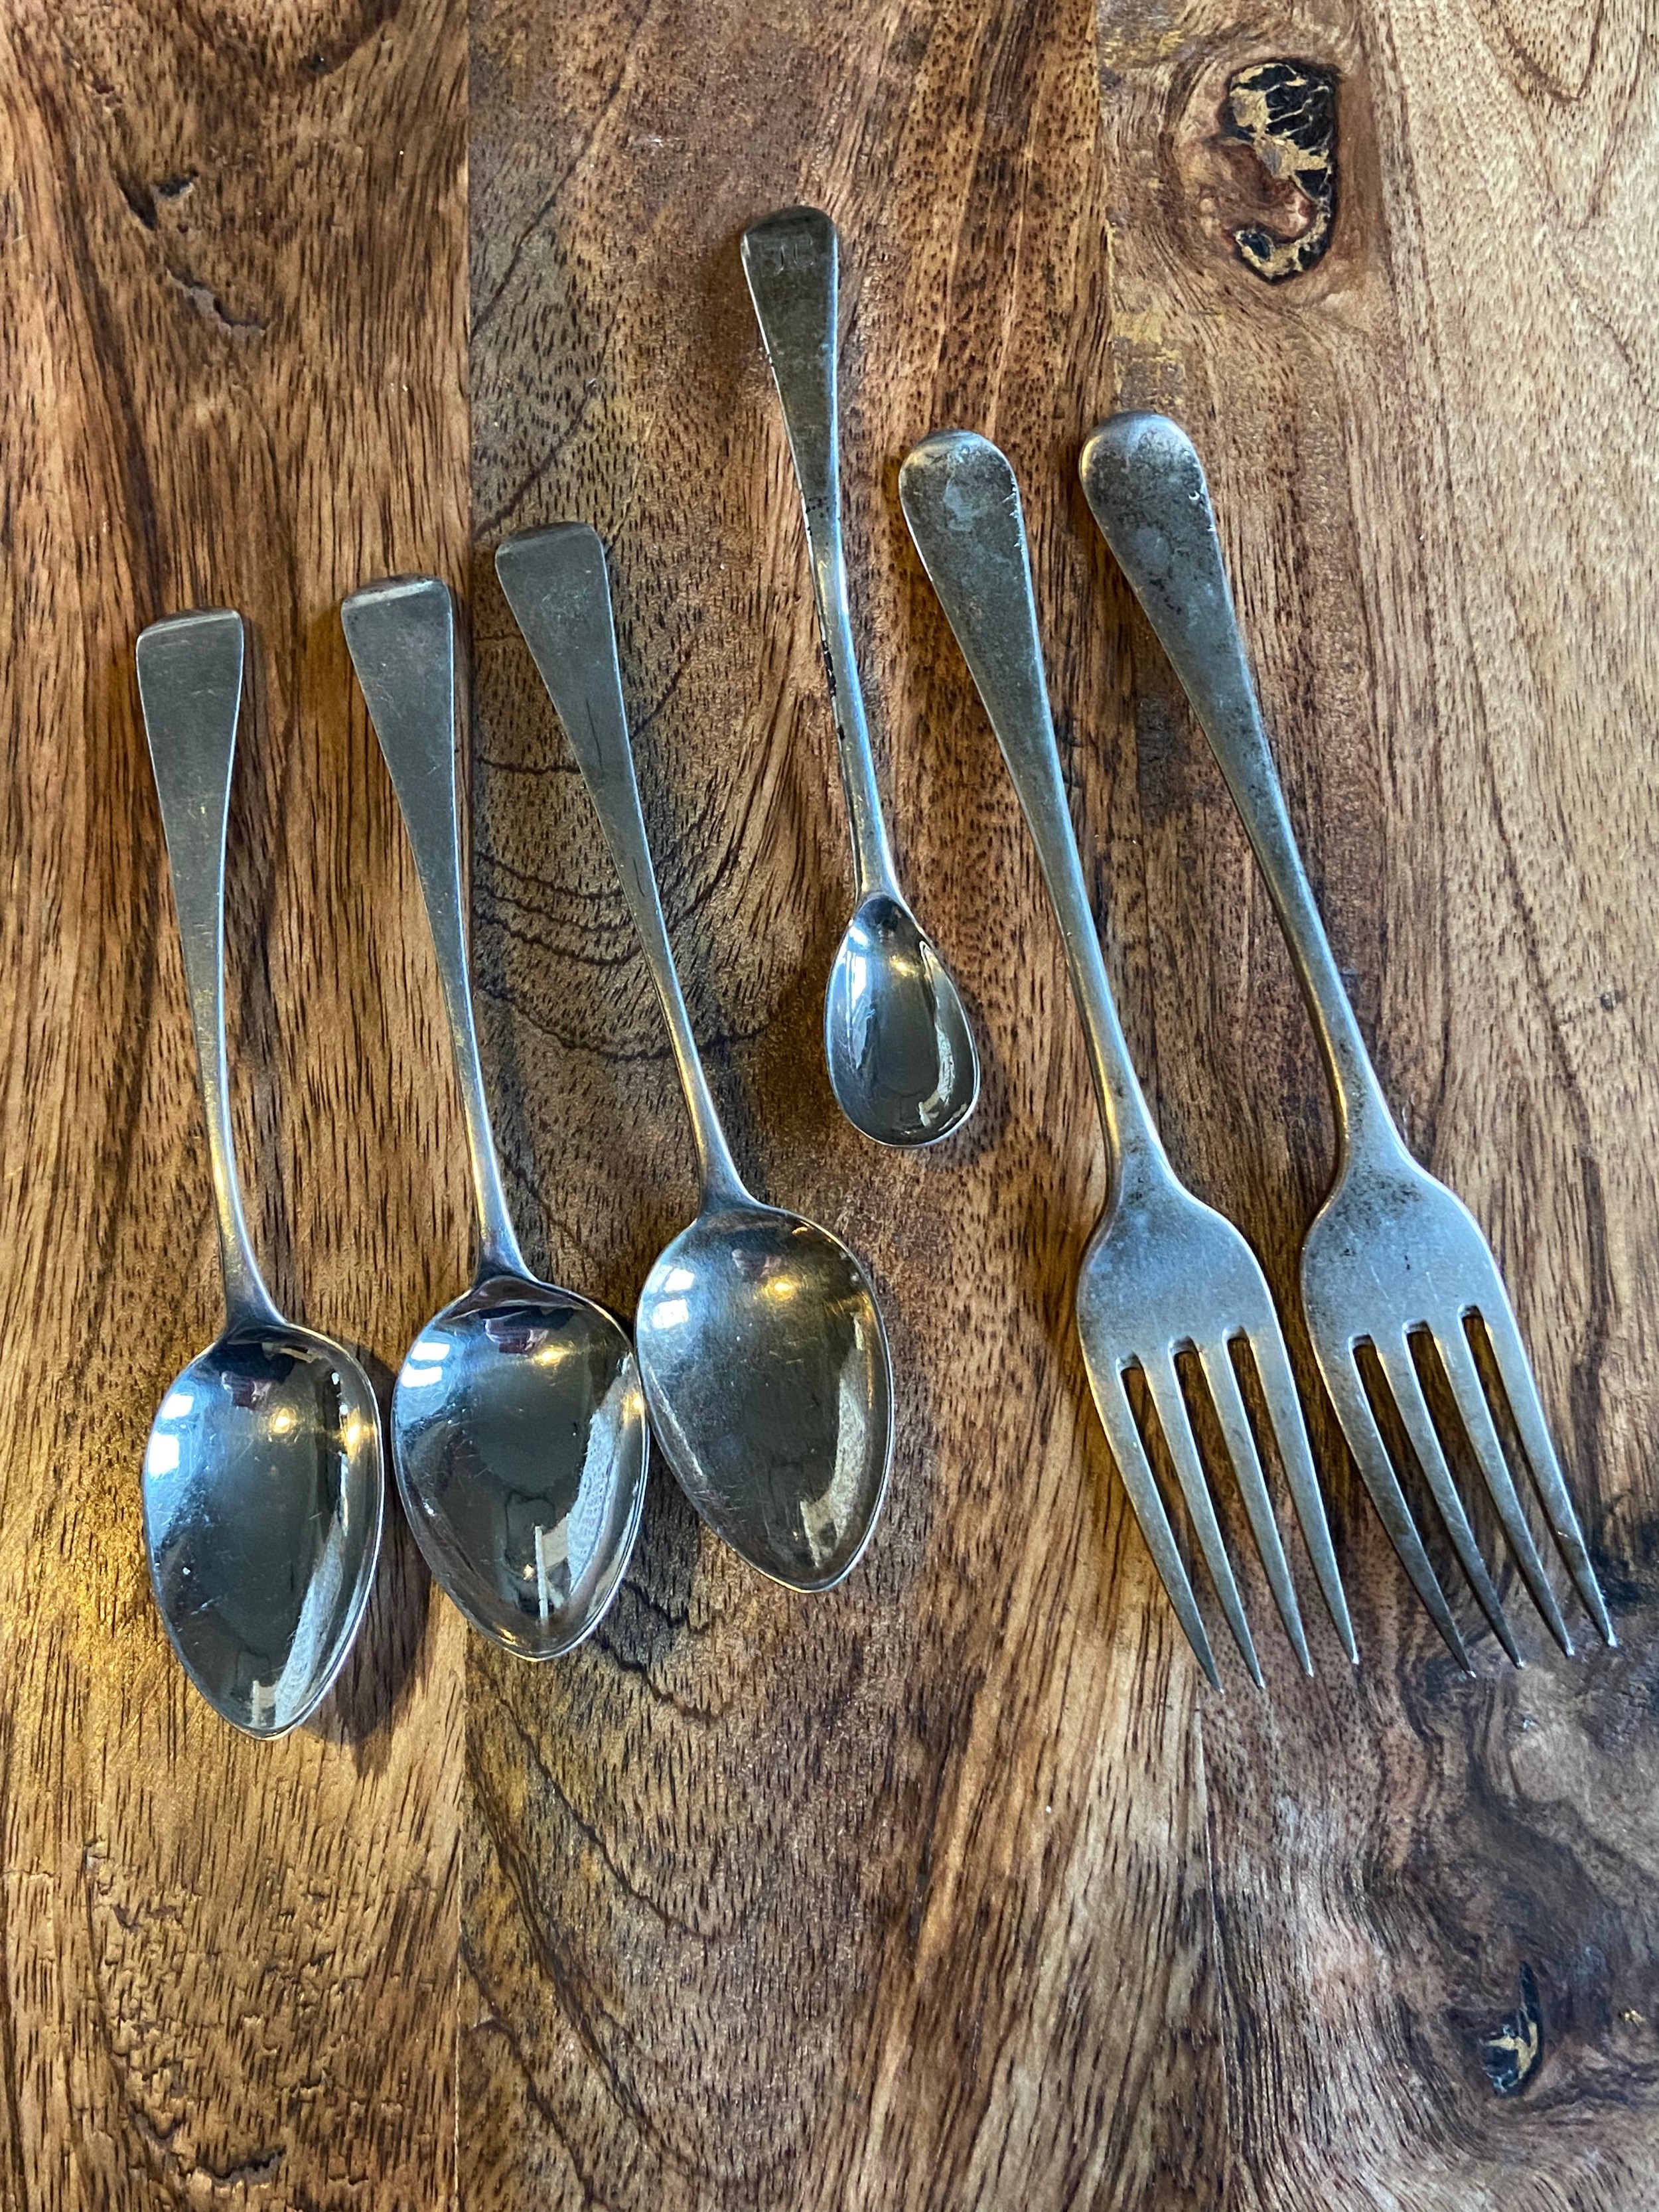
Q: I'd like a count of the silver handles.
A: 6